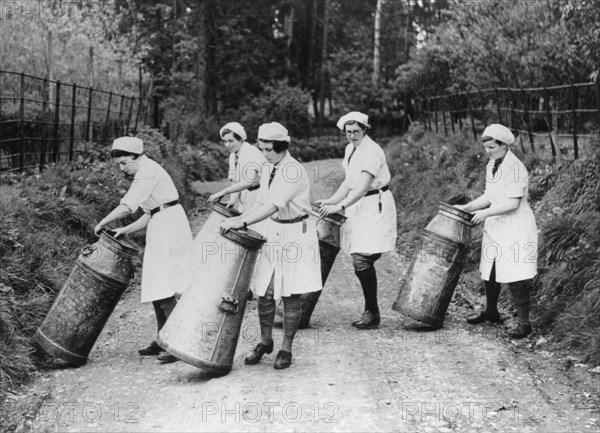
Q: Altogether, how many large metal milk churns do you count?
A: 5